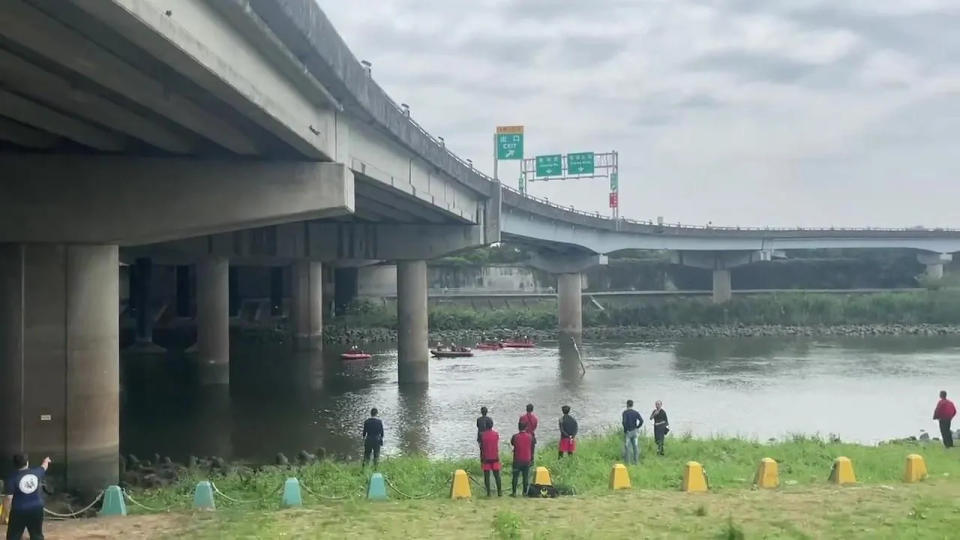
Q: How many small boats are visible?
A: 4